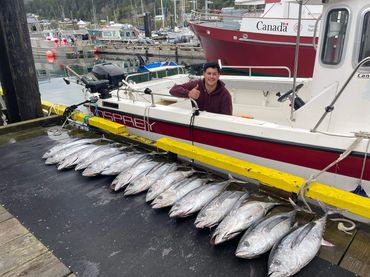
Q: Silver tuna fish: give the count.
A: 15